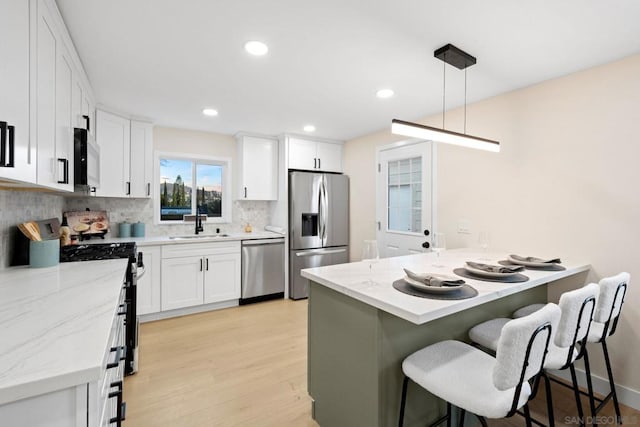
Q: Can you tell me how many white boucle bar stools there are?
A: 3